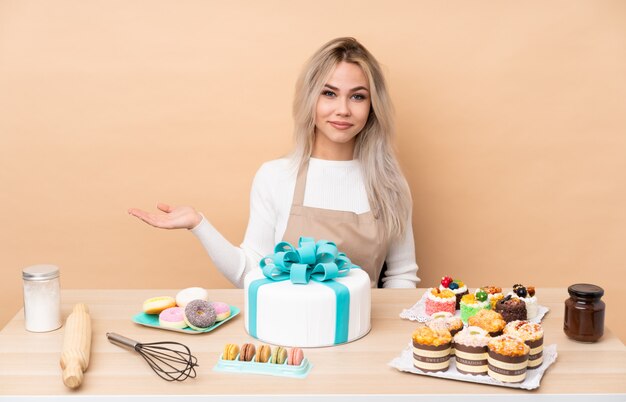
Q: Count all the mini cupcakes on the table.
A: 12